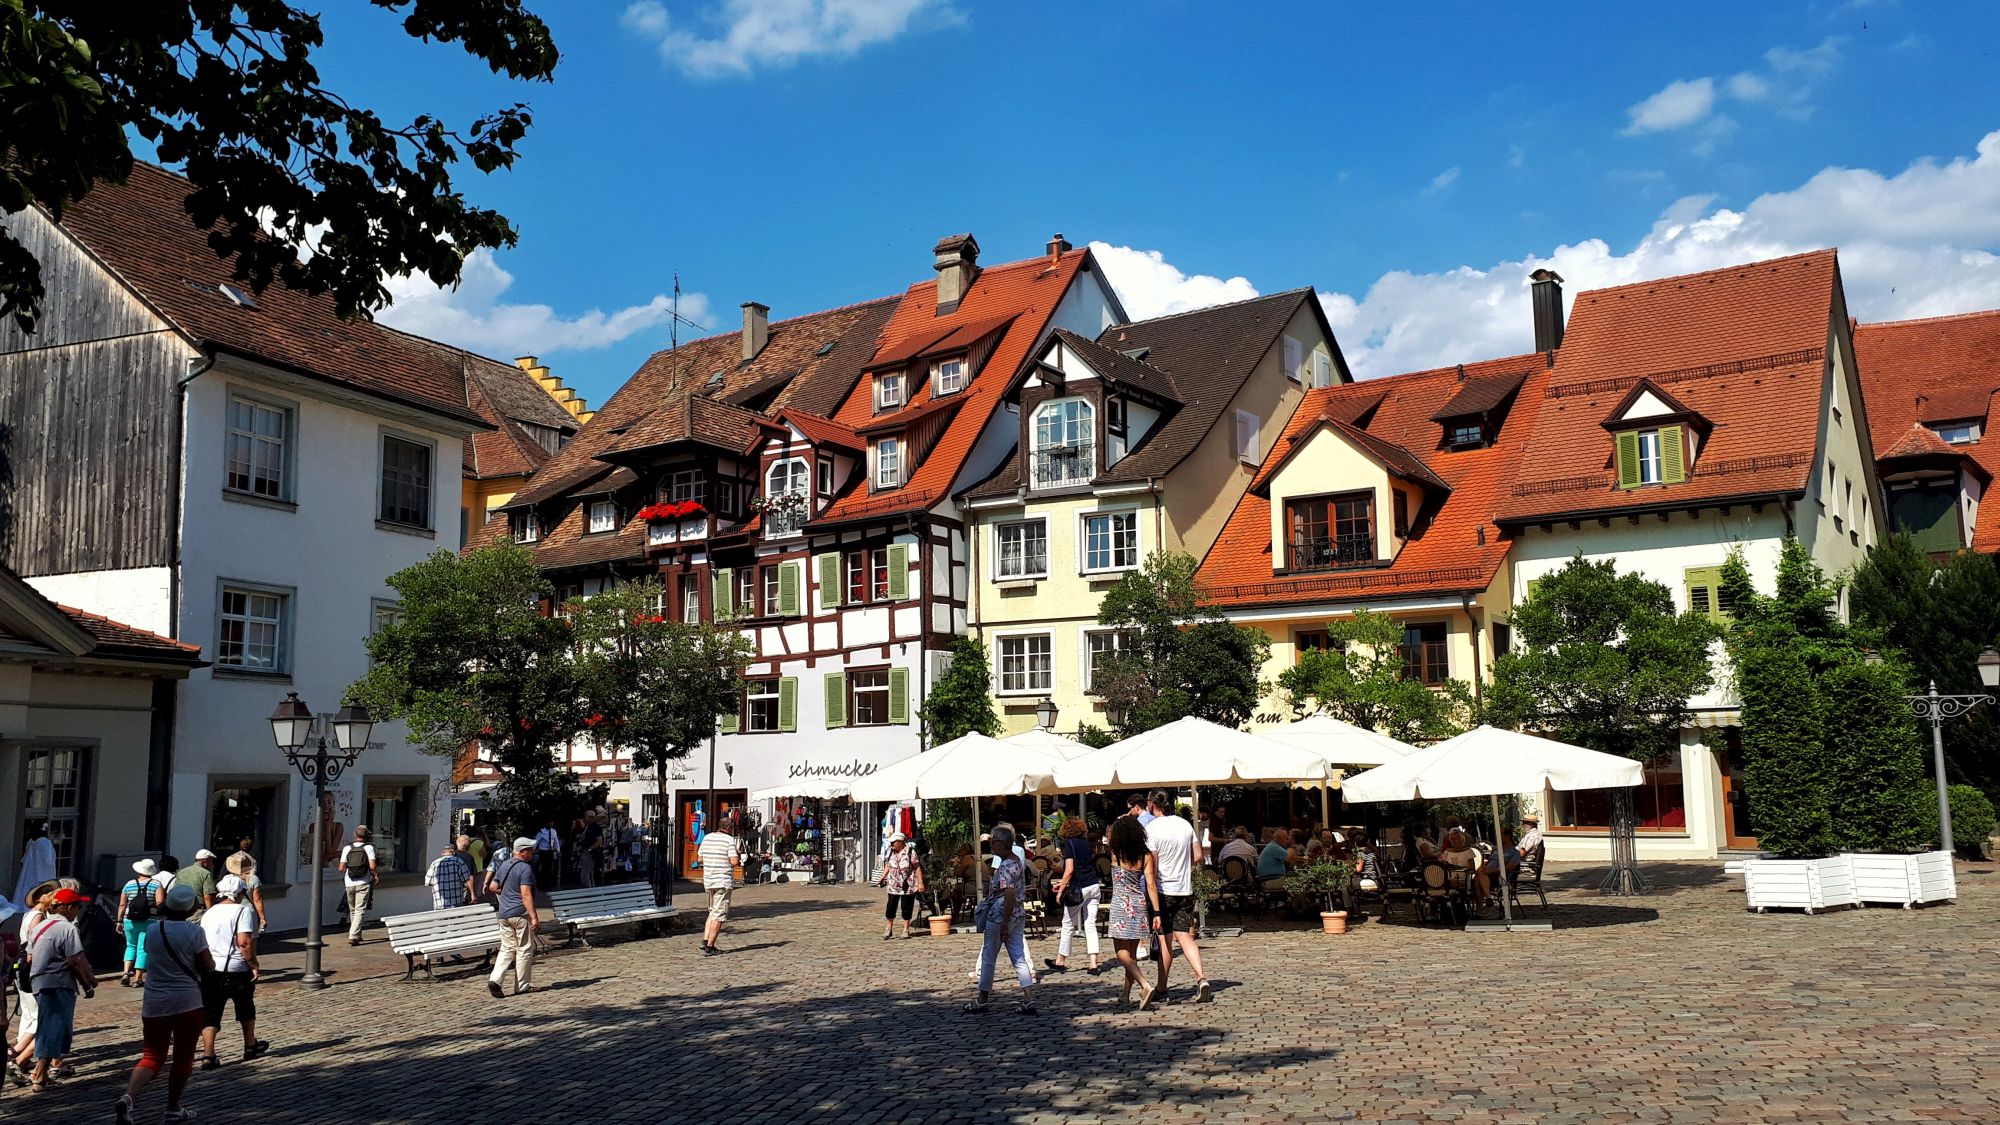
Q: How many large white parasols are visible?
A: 5